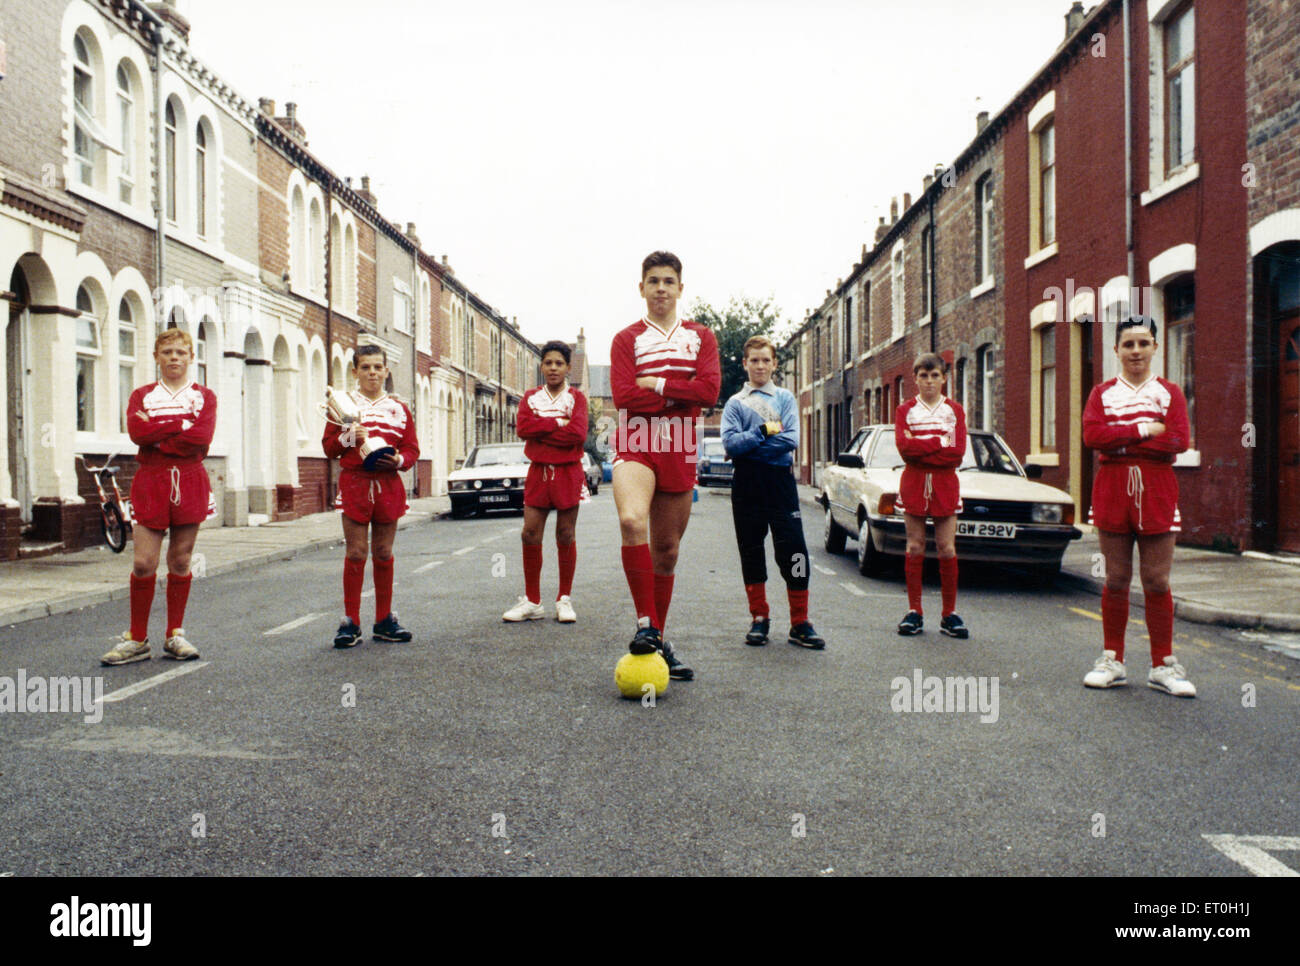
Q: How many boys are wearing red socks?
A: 7